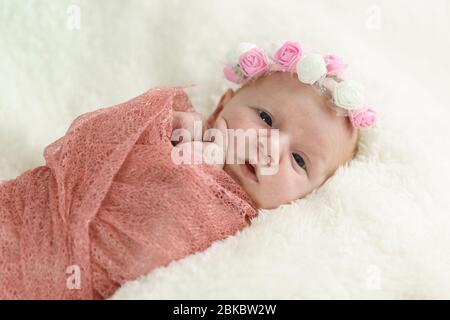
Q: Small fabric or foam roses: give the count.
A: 8